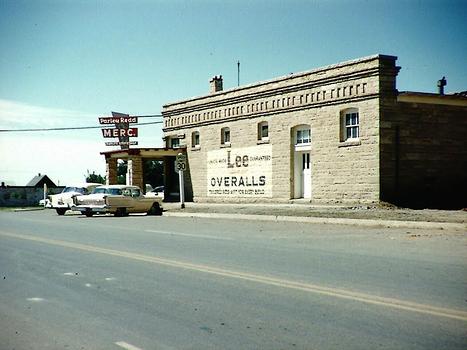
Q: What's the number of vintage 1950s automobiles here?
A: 2